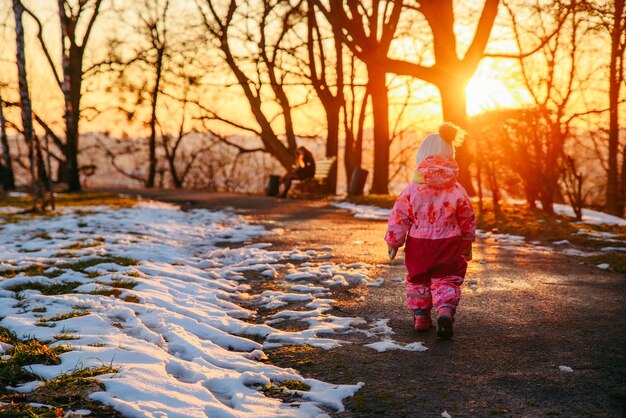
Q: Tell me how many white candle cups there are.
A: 0